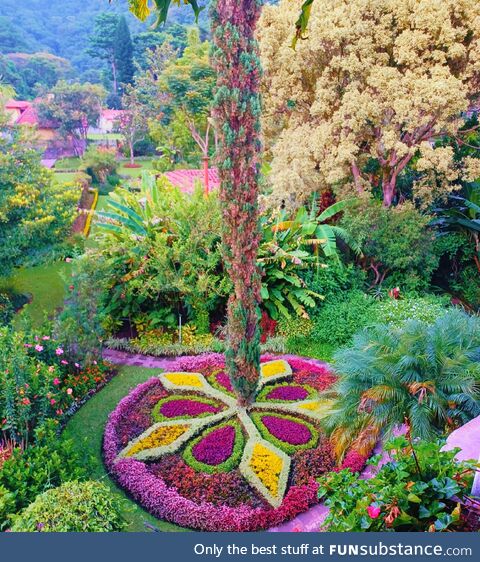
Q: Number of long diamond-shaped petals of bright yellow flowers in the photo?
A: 5